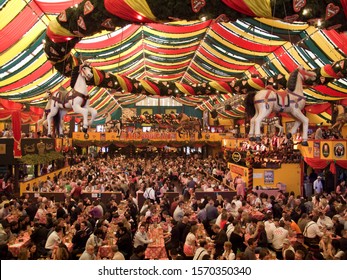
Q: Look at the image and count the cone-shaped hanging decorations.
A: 0